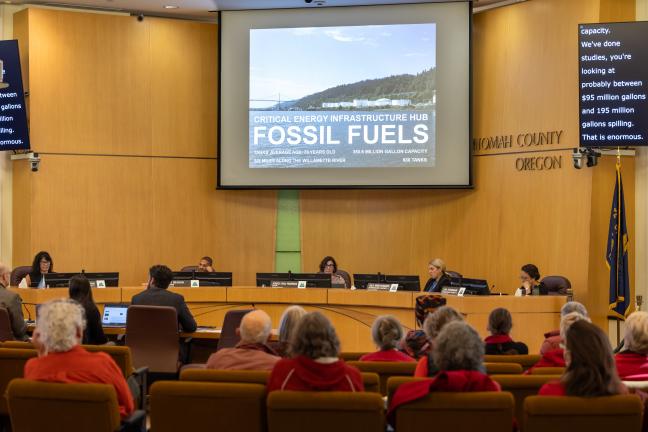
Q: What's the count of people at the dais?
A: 5